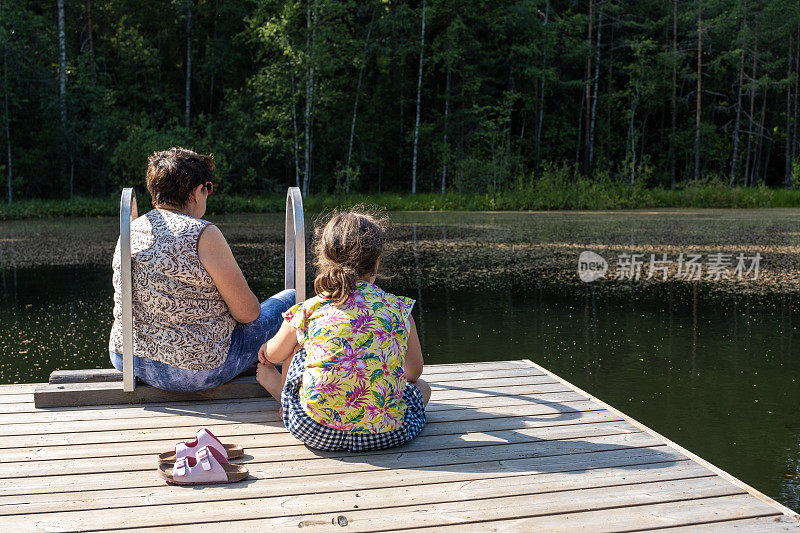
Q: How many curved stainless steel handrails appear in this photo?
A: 2